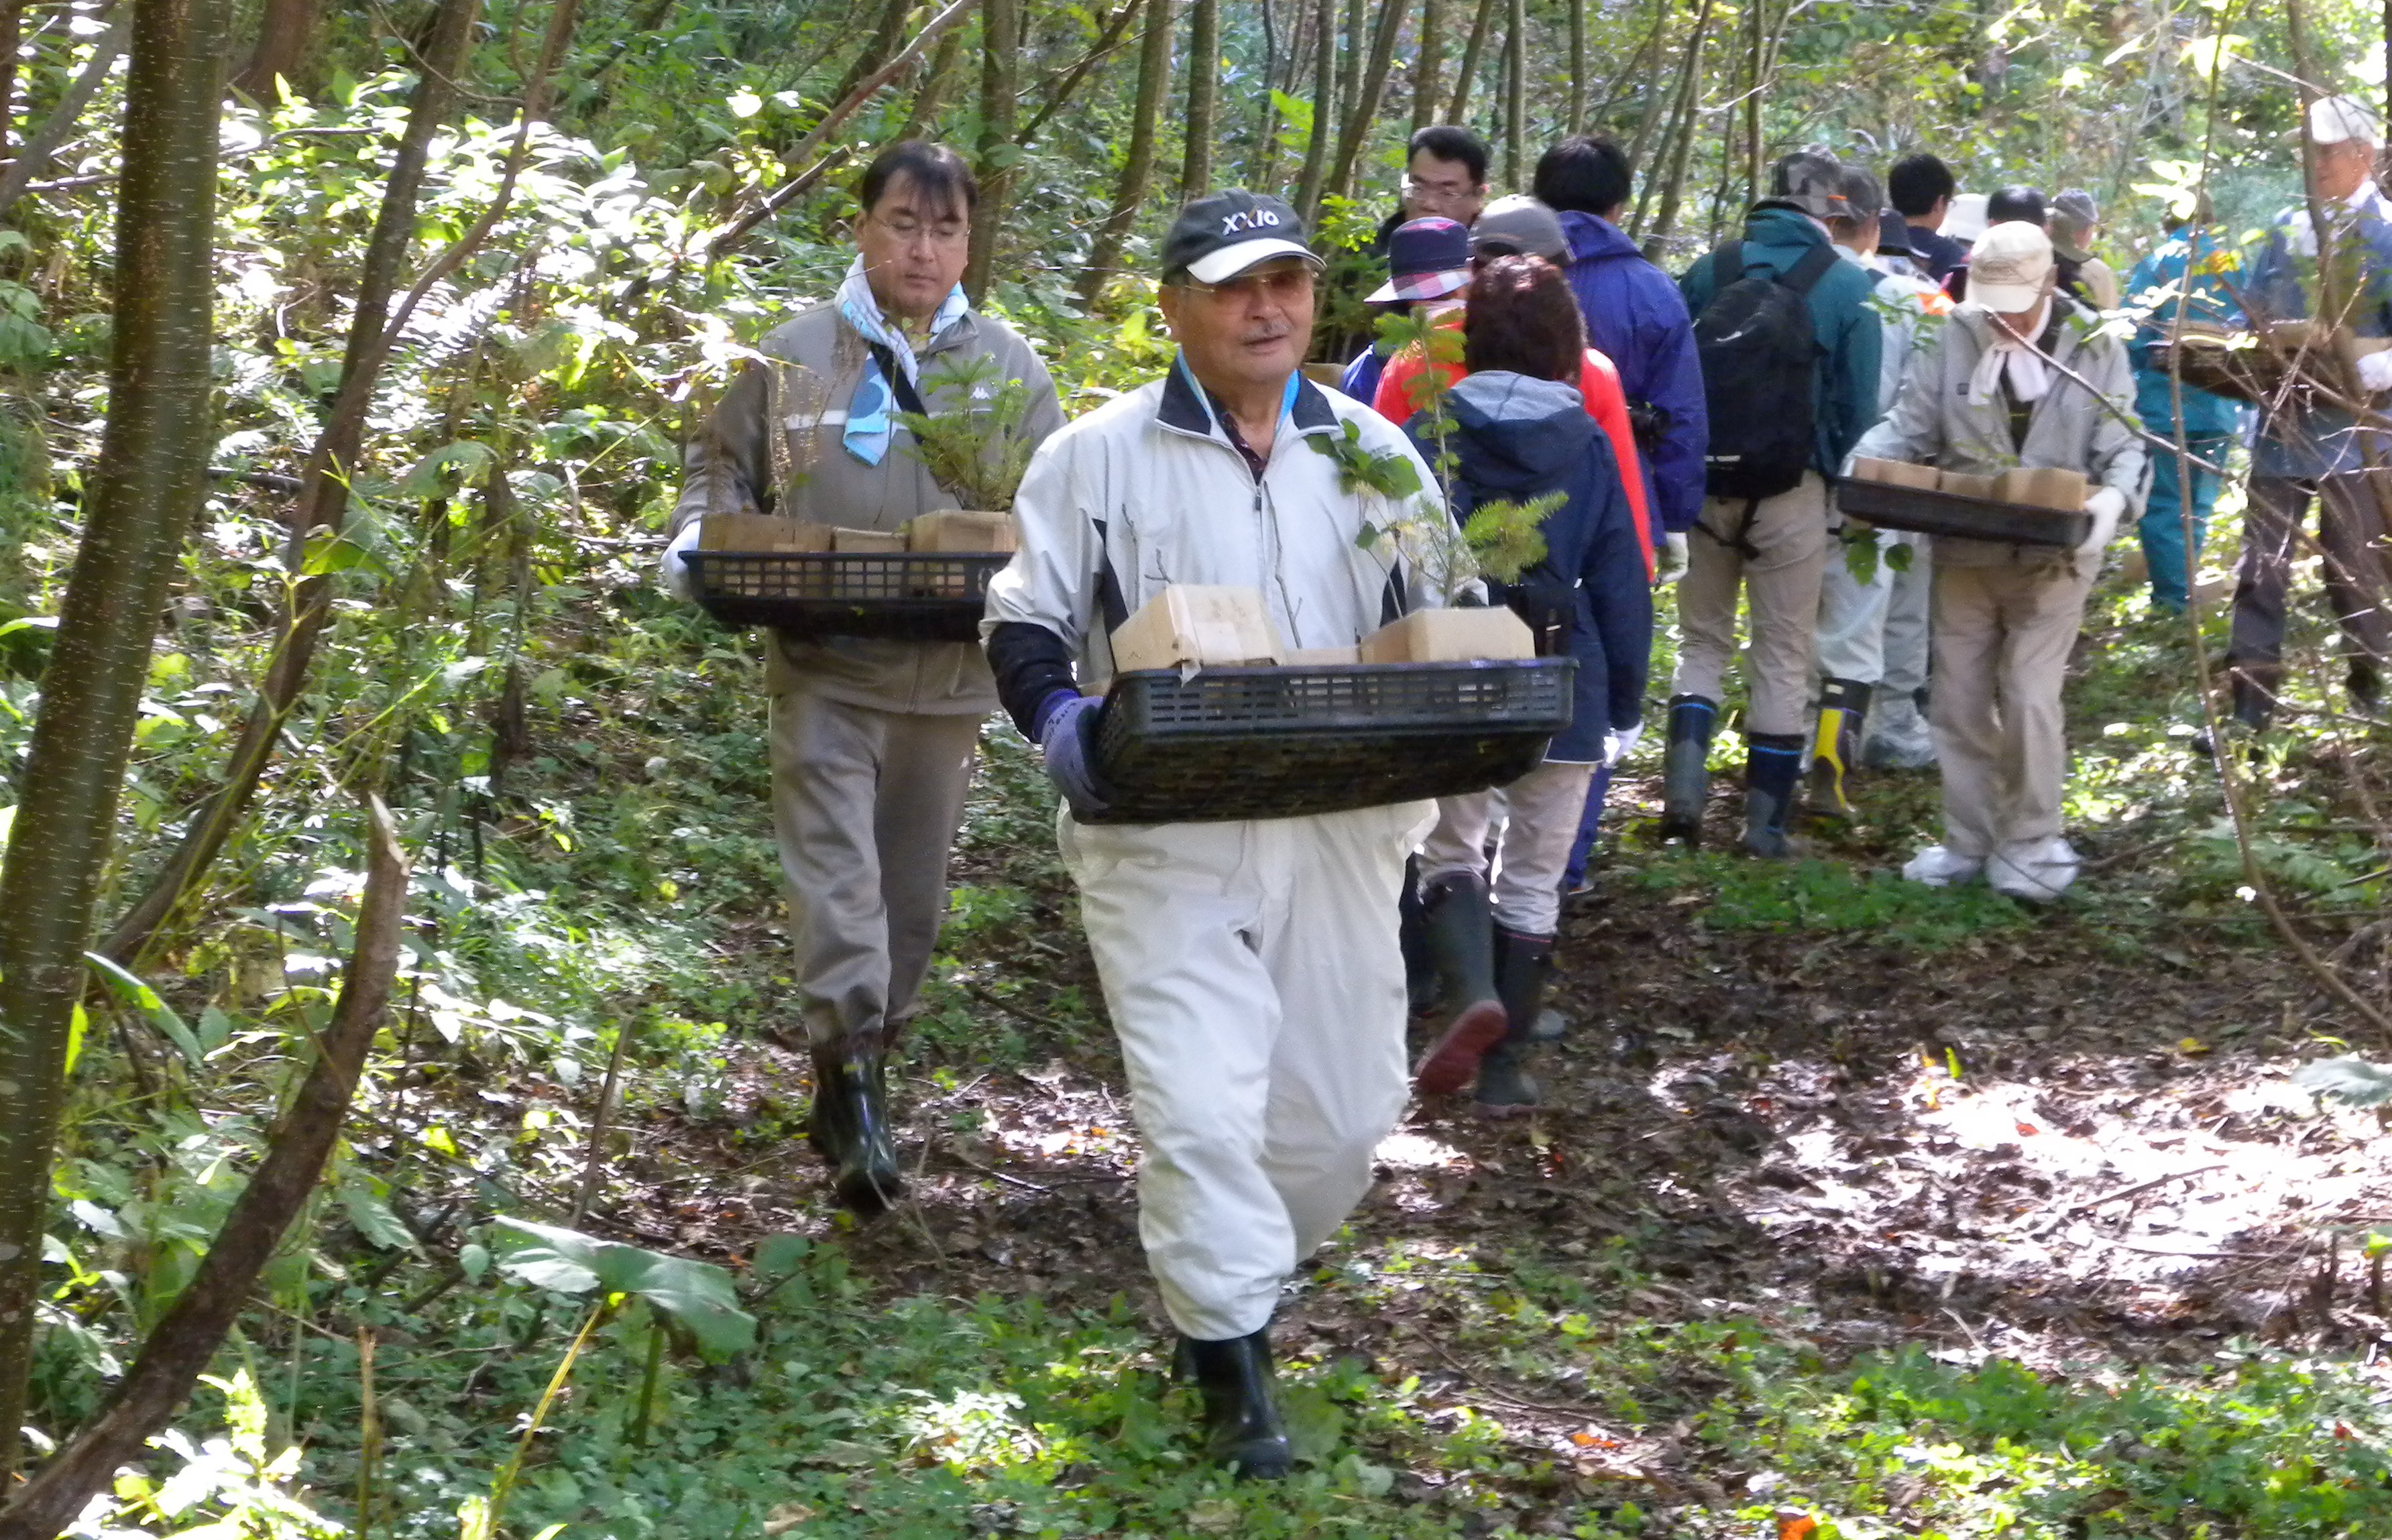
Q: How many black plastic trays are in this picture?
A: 4